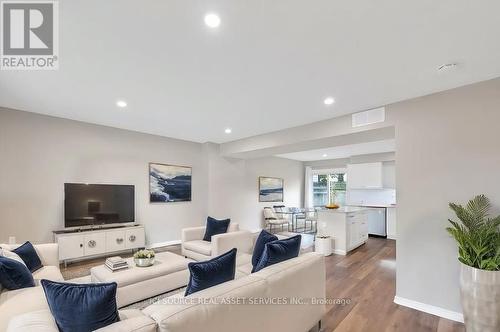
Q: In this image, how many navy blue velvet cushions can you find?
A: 7